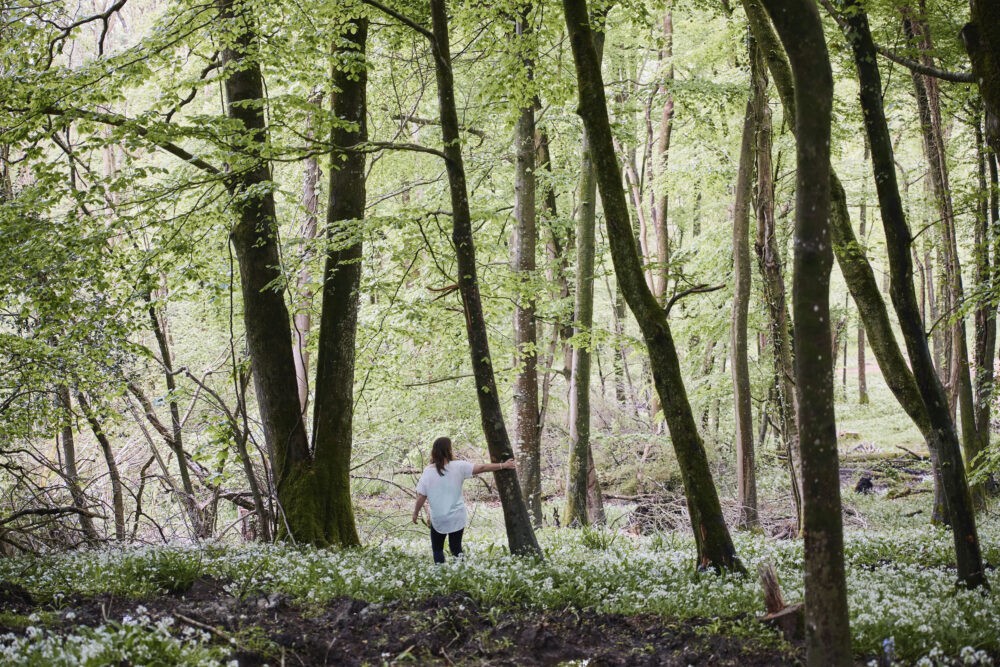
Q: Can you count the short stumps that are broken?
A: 1